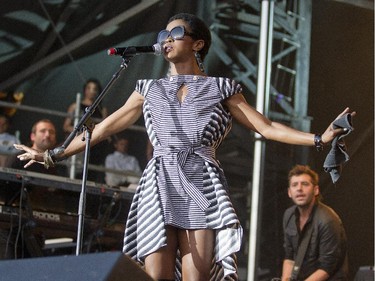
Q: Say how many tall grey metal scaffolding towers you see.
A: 1